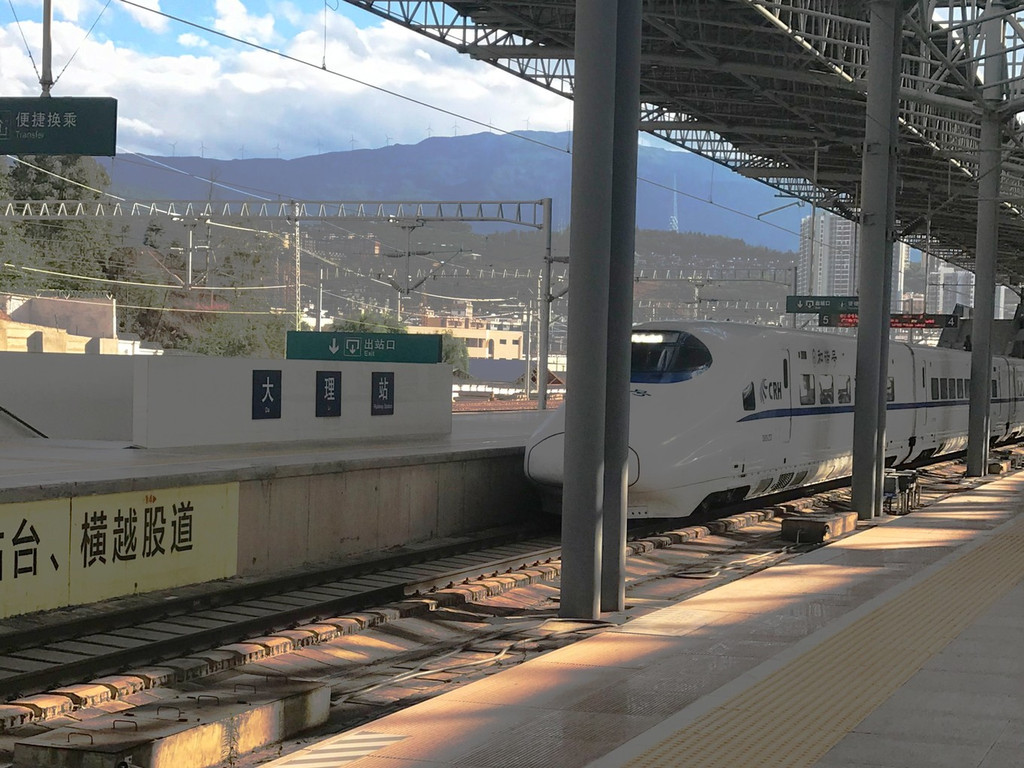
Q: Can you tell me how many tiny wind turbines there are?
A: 11